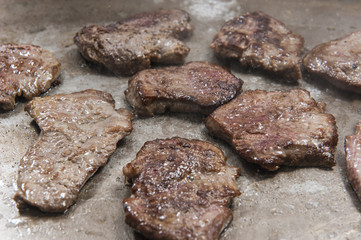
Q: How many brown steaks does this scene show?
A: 9